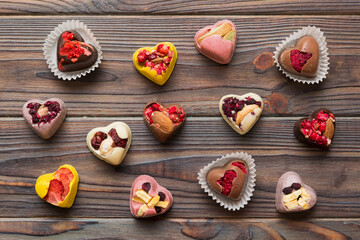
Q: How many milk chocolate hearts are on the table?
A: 3